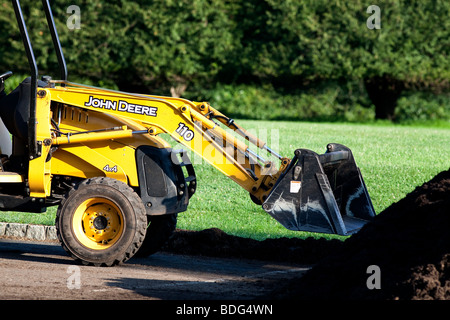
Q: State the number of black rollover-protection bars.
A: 2